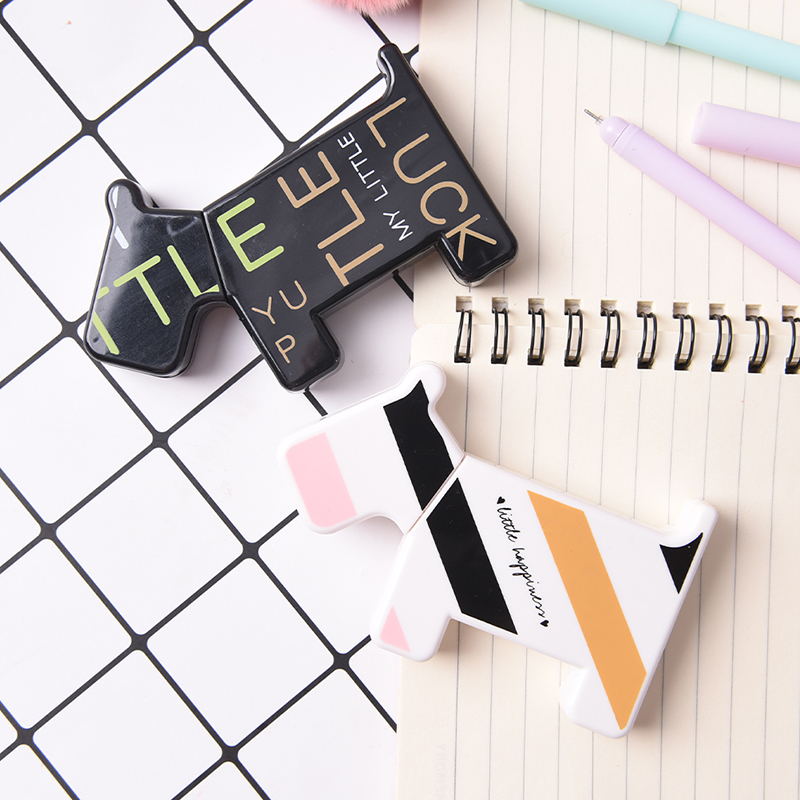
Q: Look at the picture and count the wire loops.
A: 10